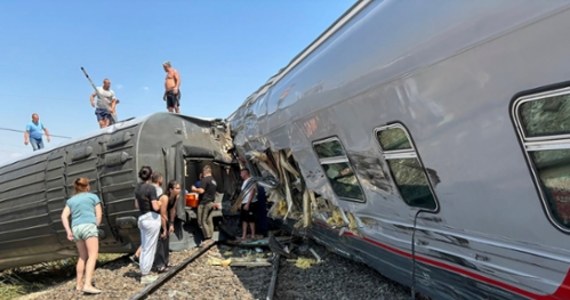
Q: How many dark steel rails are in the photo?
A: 2